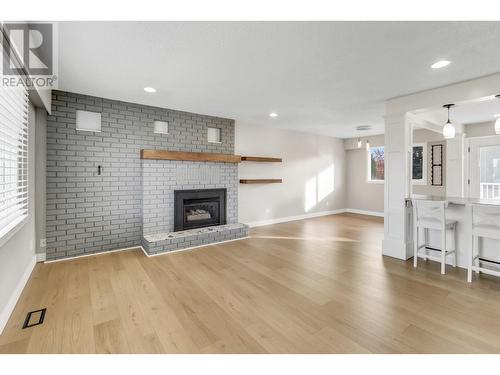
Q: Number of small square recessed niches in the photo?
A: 3